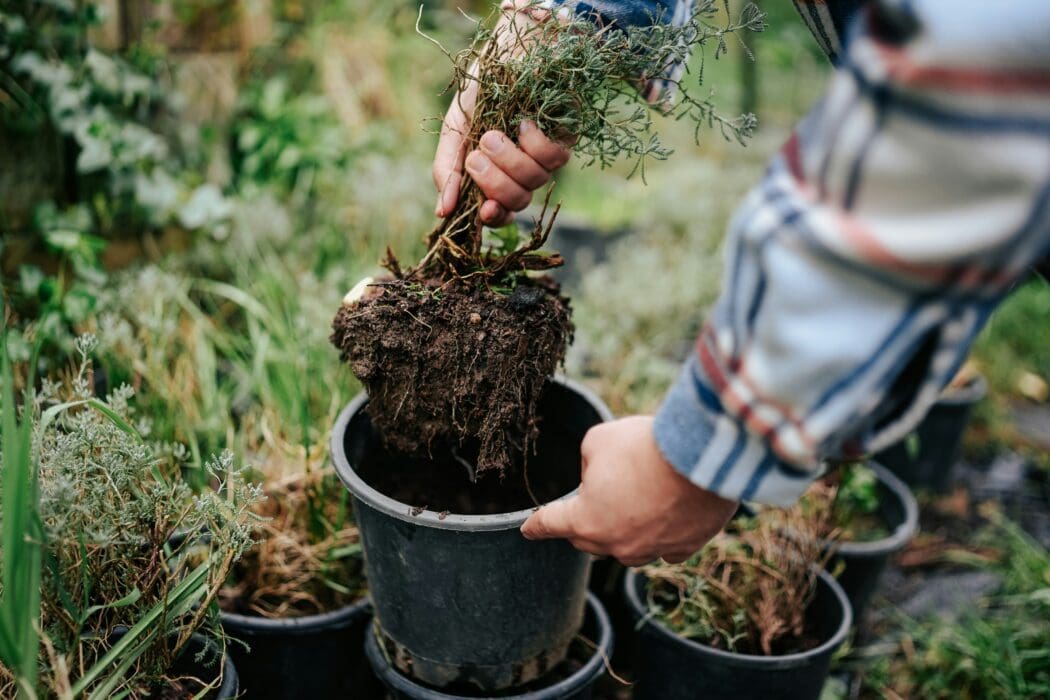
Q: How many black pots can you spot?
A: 7